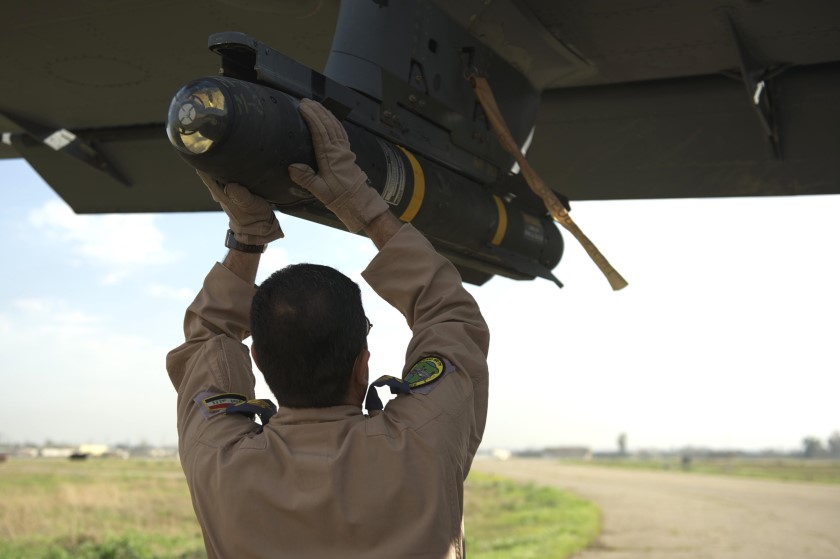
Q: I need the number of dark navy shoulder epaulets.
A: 2